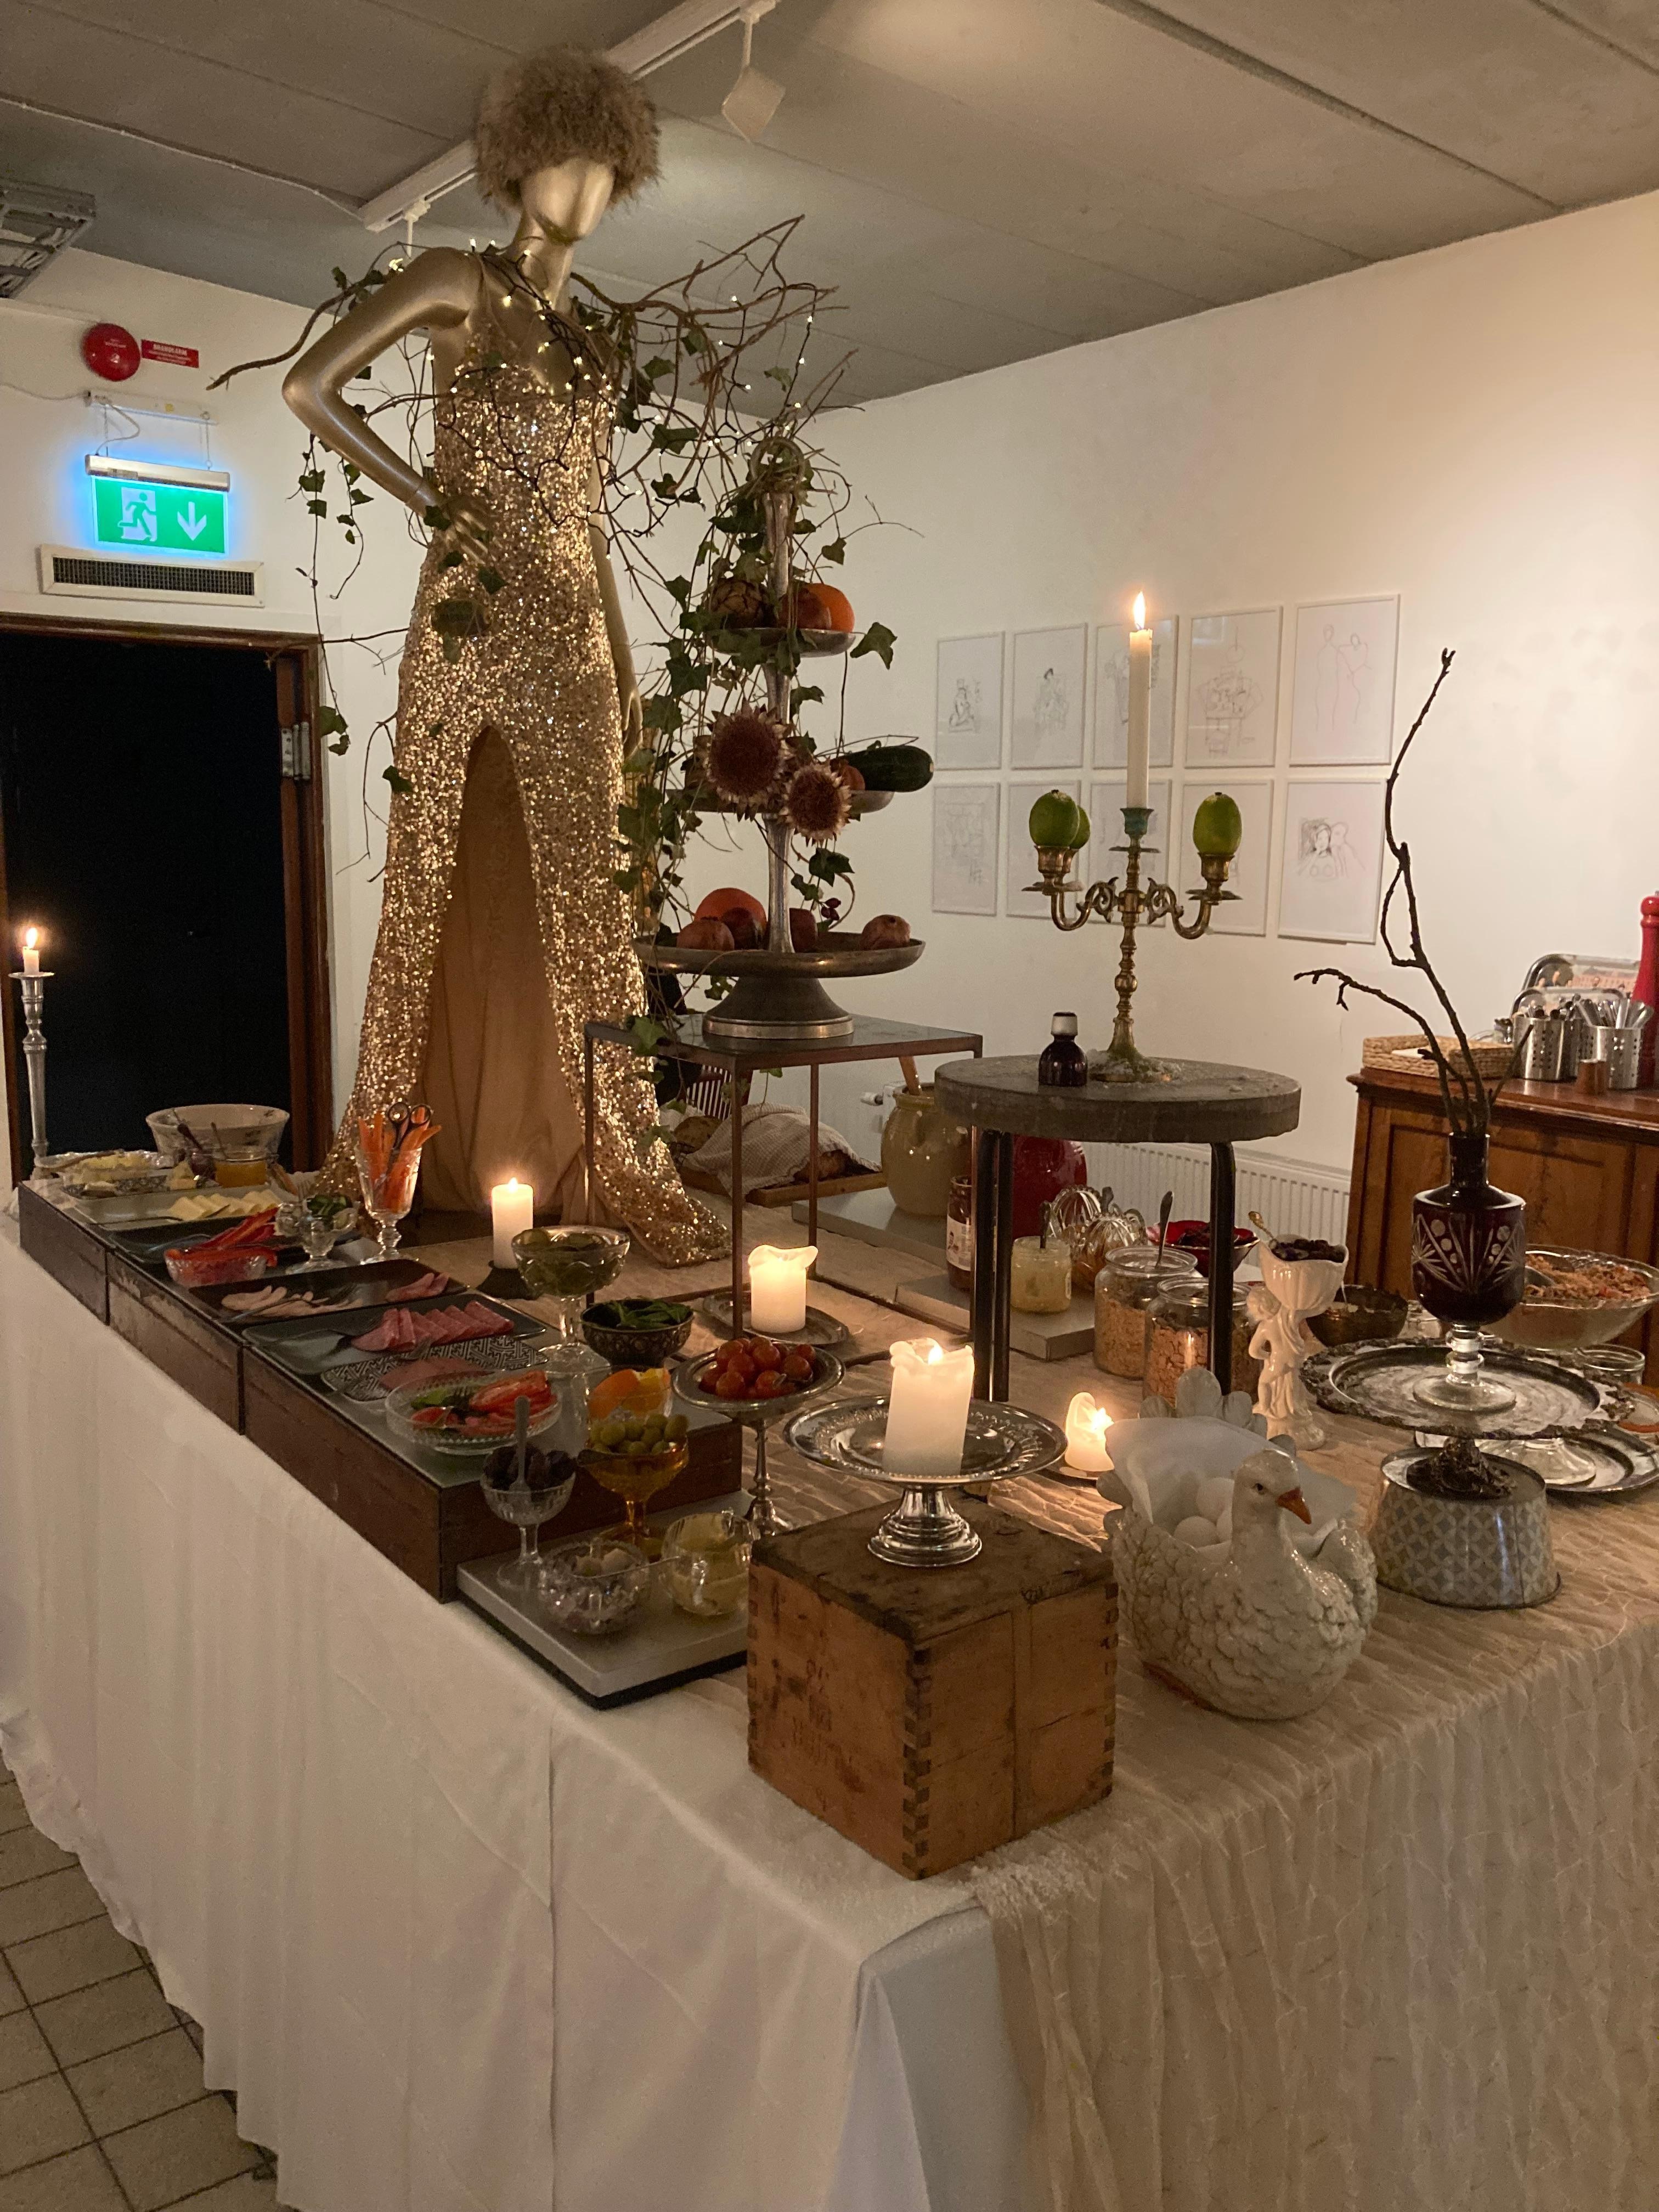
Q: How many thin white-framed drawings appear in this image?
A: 10